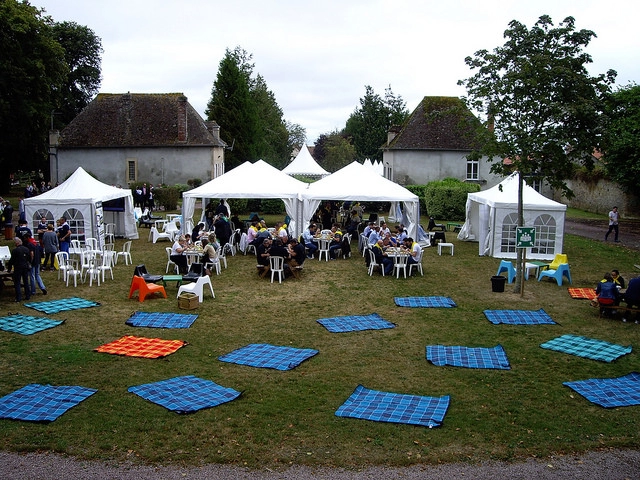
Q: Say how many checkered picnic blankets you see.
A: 15